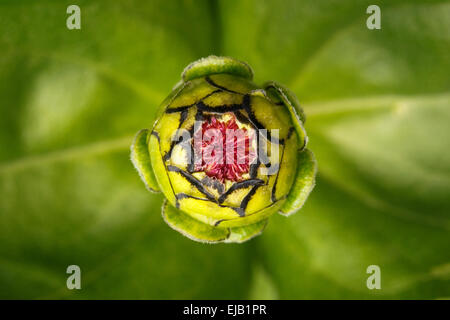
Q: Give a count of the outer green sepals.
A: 6